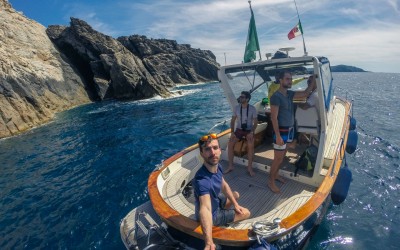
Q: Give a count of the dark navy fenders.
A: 3